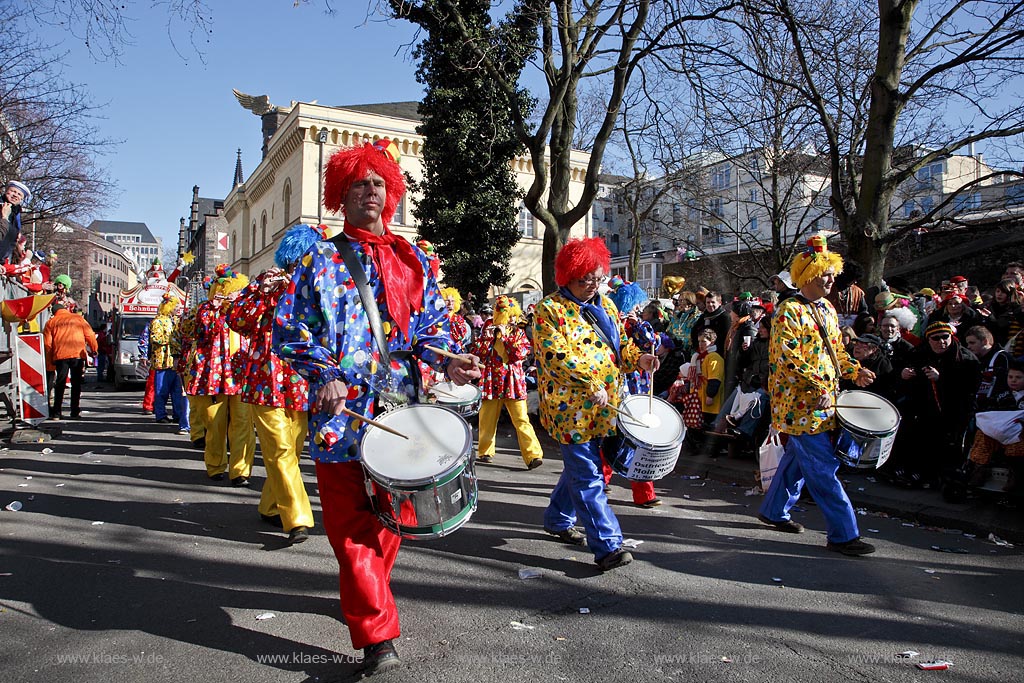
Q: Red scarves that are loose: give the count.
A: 1